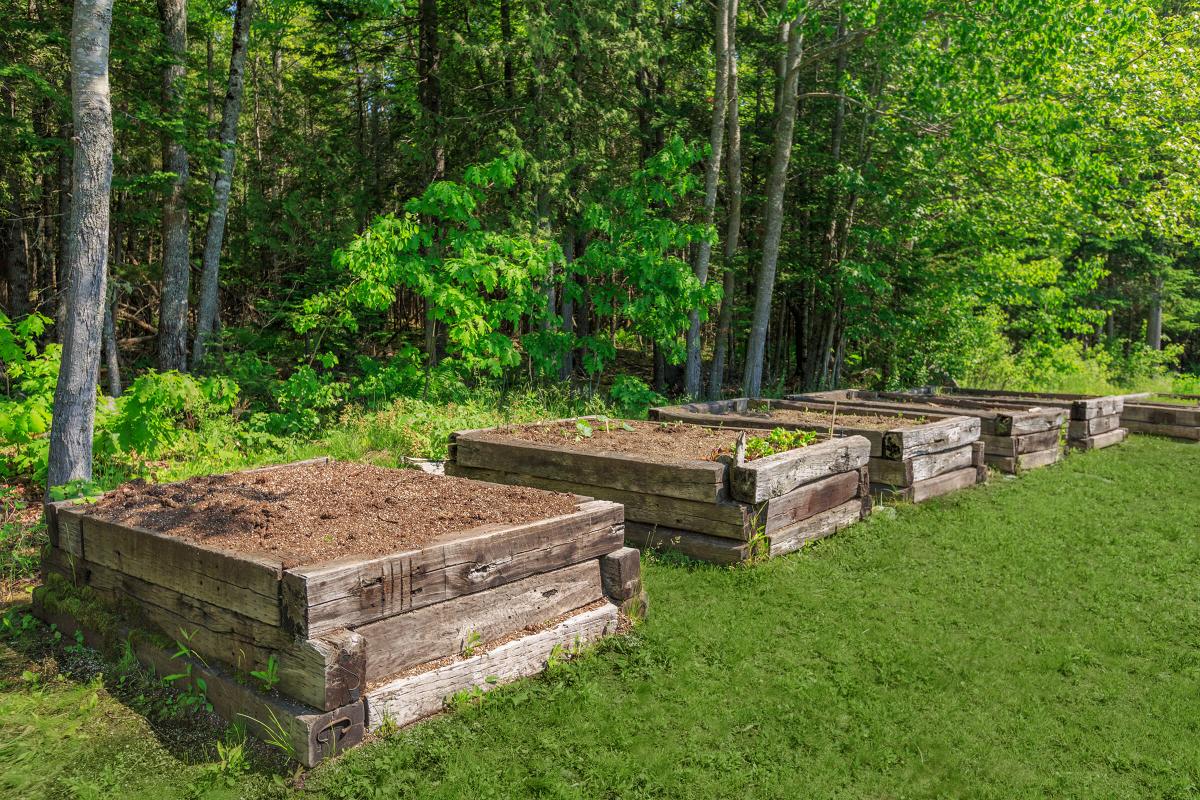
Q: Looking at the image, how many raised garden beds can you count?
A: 6